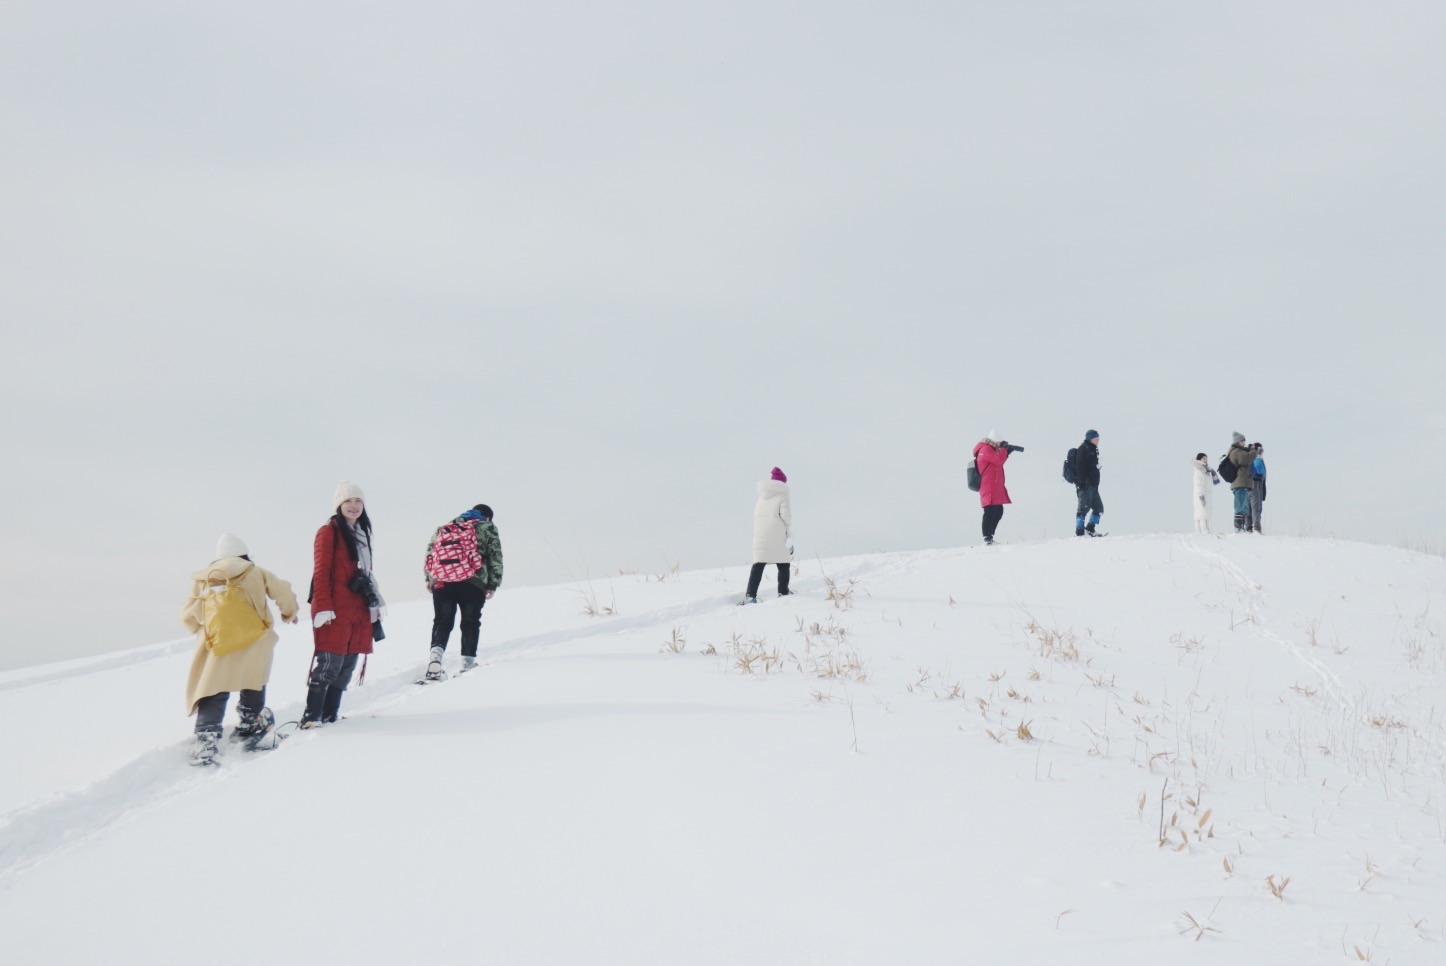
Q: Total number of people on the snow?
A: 9